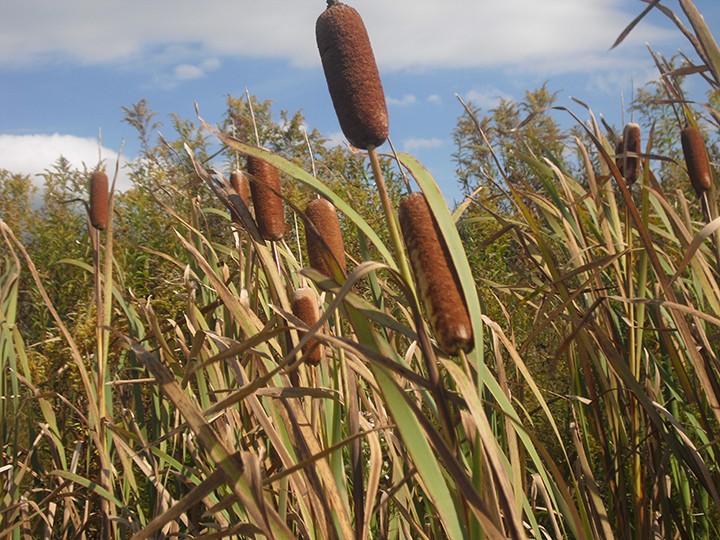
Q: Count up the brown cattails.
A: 10